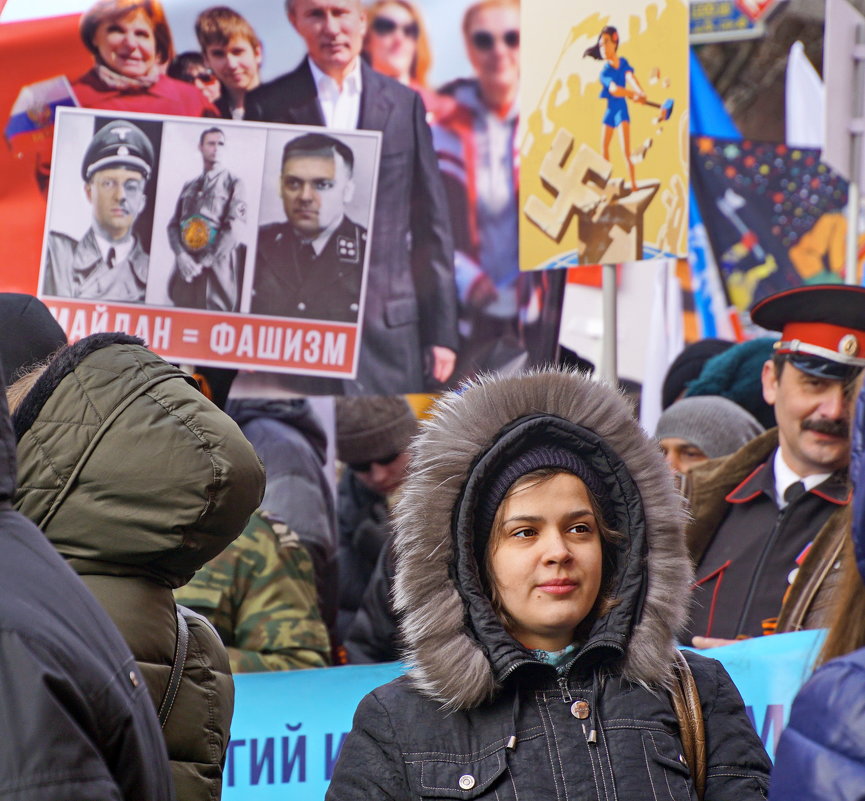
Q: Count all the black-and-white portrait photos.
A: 3